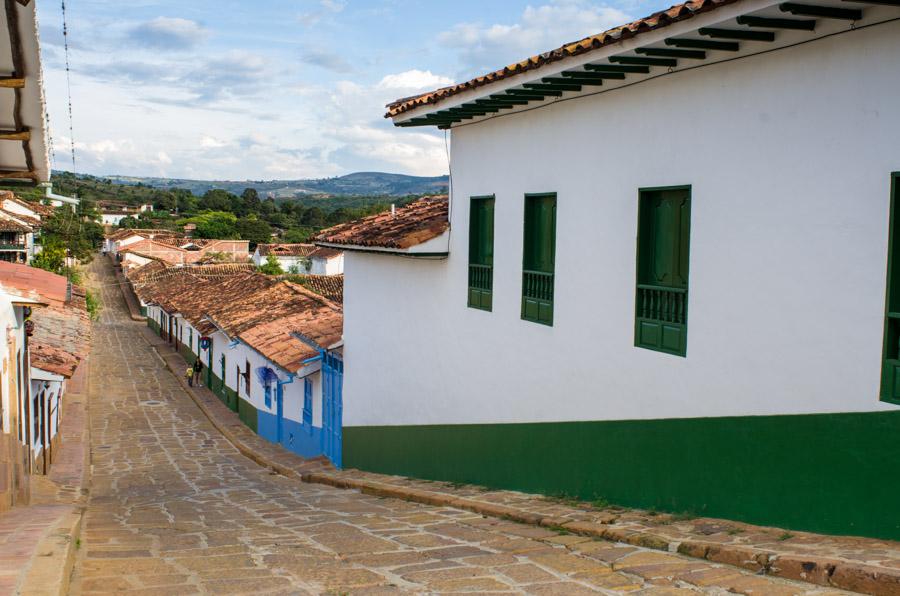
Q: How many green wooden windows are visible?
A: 4